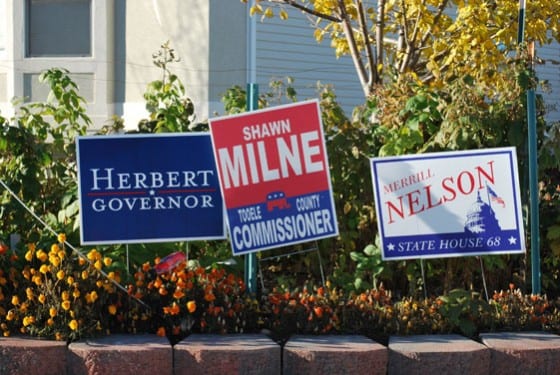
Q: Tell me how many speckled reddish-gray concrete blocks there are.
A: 6